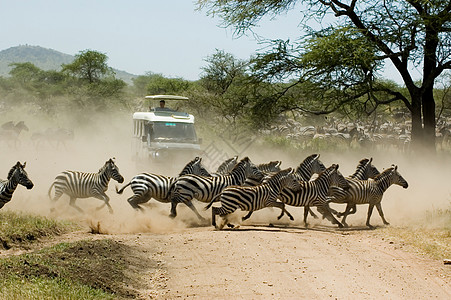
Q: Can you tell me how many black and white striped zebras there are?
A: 11